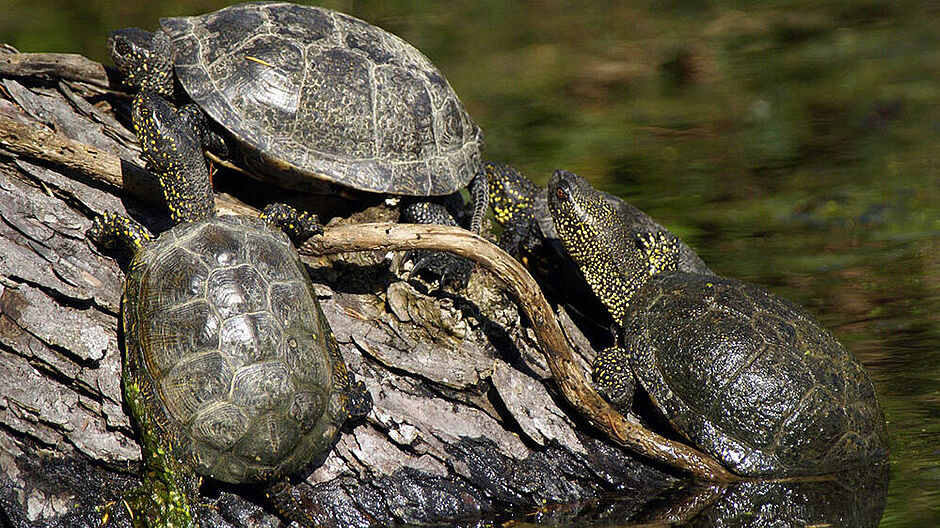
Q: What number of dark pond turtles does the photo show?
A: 4